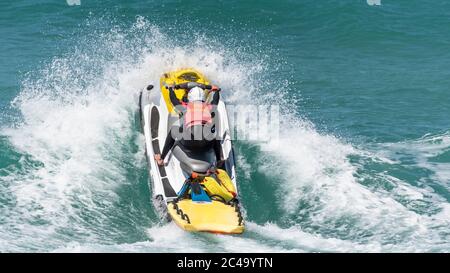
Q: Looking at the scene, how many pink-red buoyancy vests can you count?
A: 1